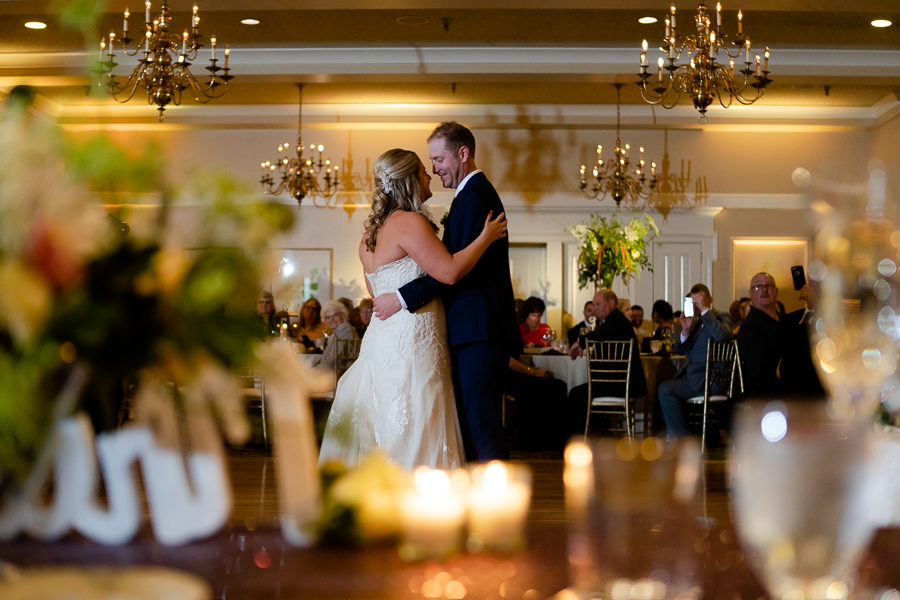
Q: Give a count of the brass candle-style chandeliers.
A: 4